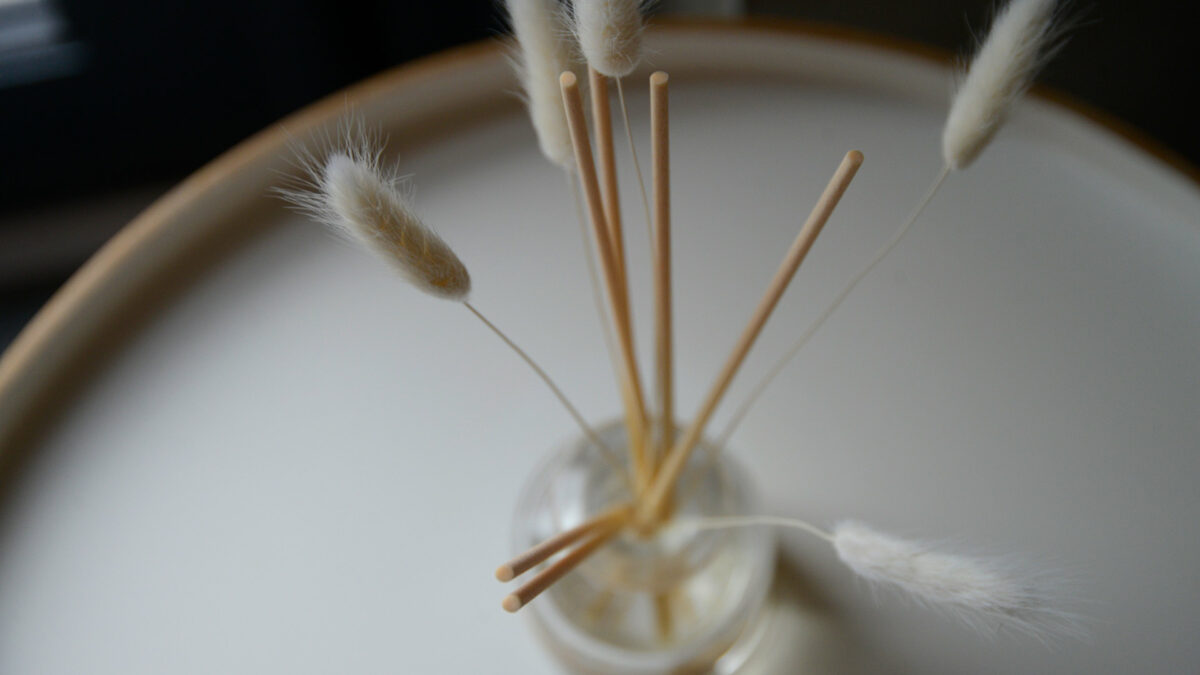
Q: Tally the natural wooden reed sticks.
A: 6